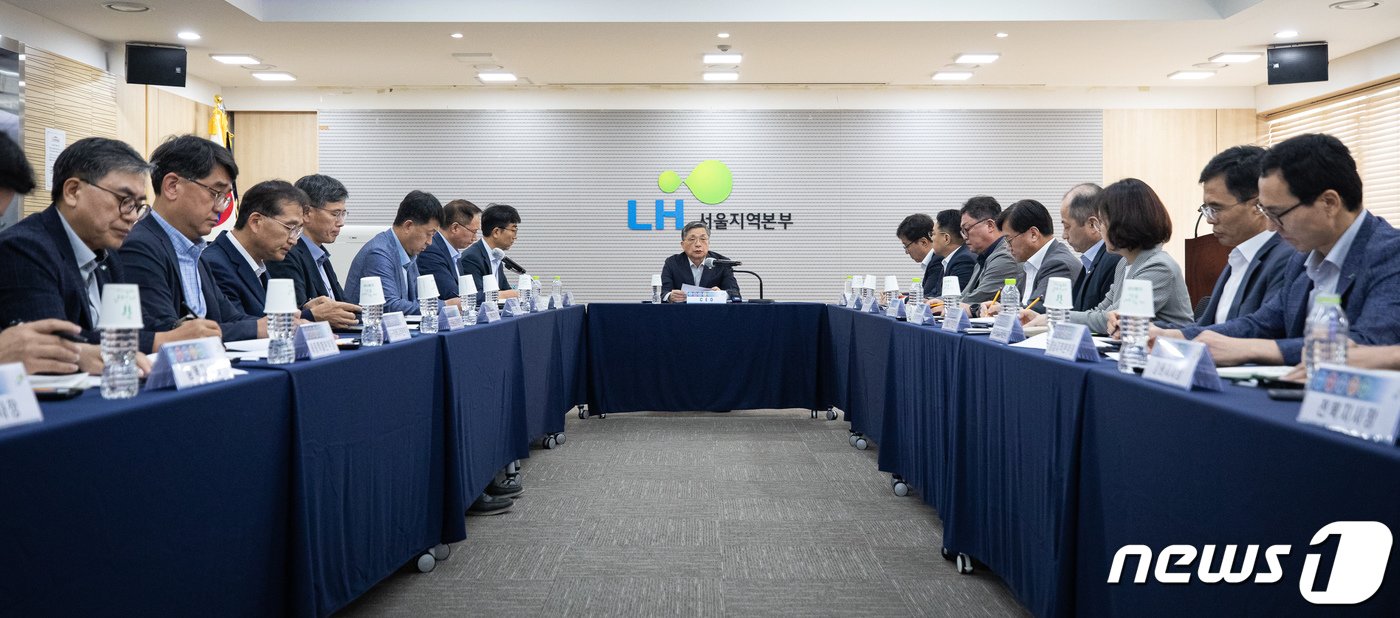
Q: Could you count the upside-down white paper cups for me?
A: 14